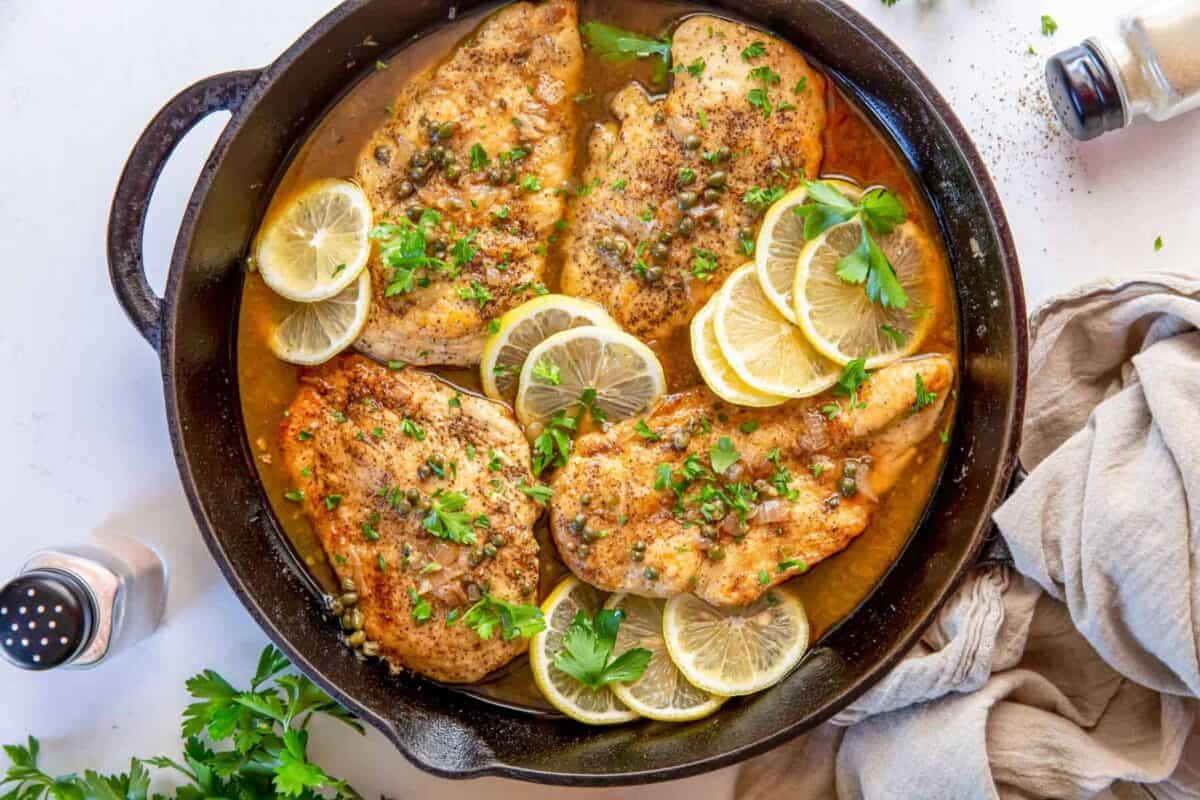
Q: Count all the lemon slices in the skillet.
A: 11